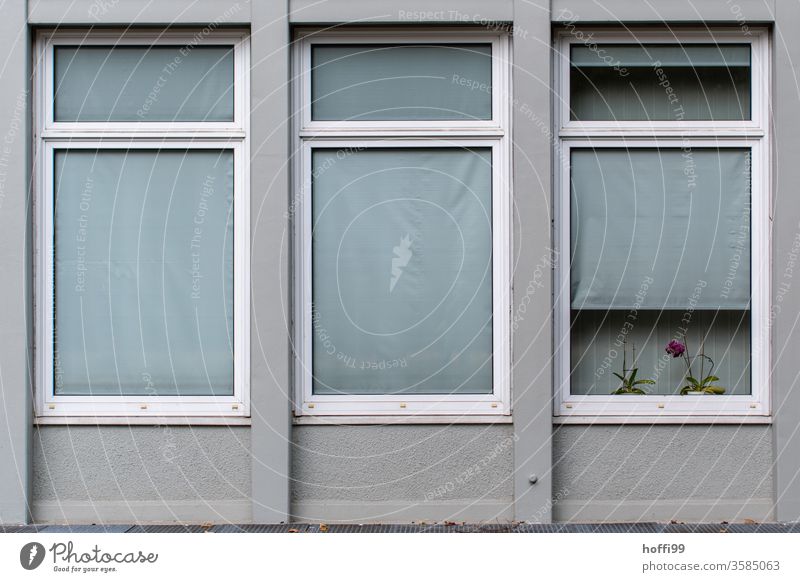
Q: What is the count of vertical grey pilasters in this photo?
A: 4